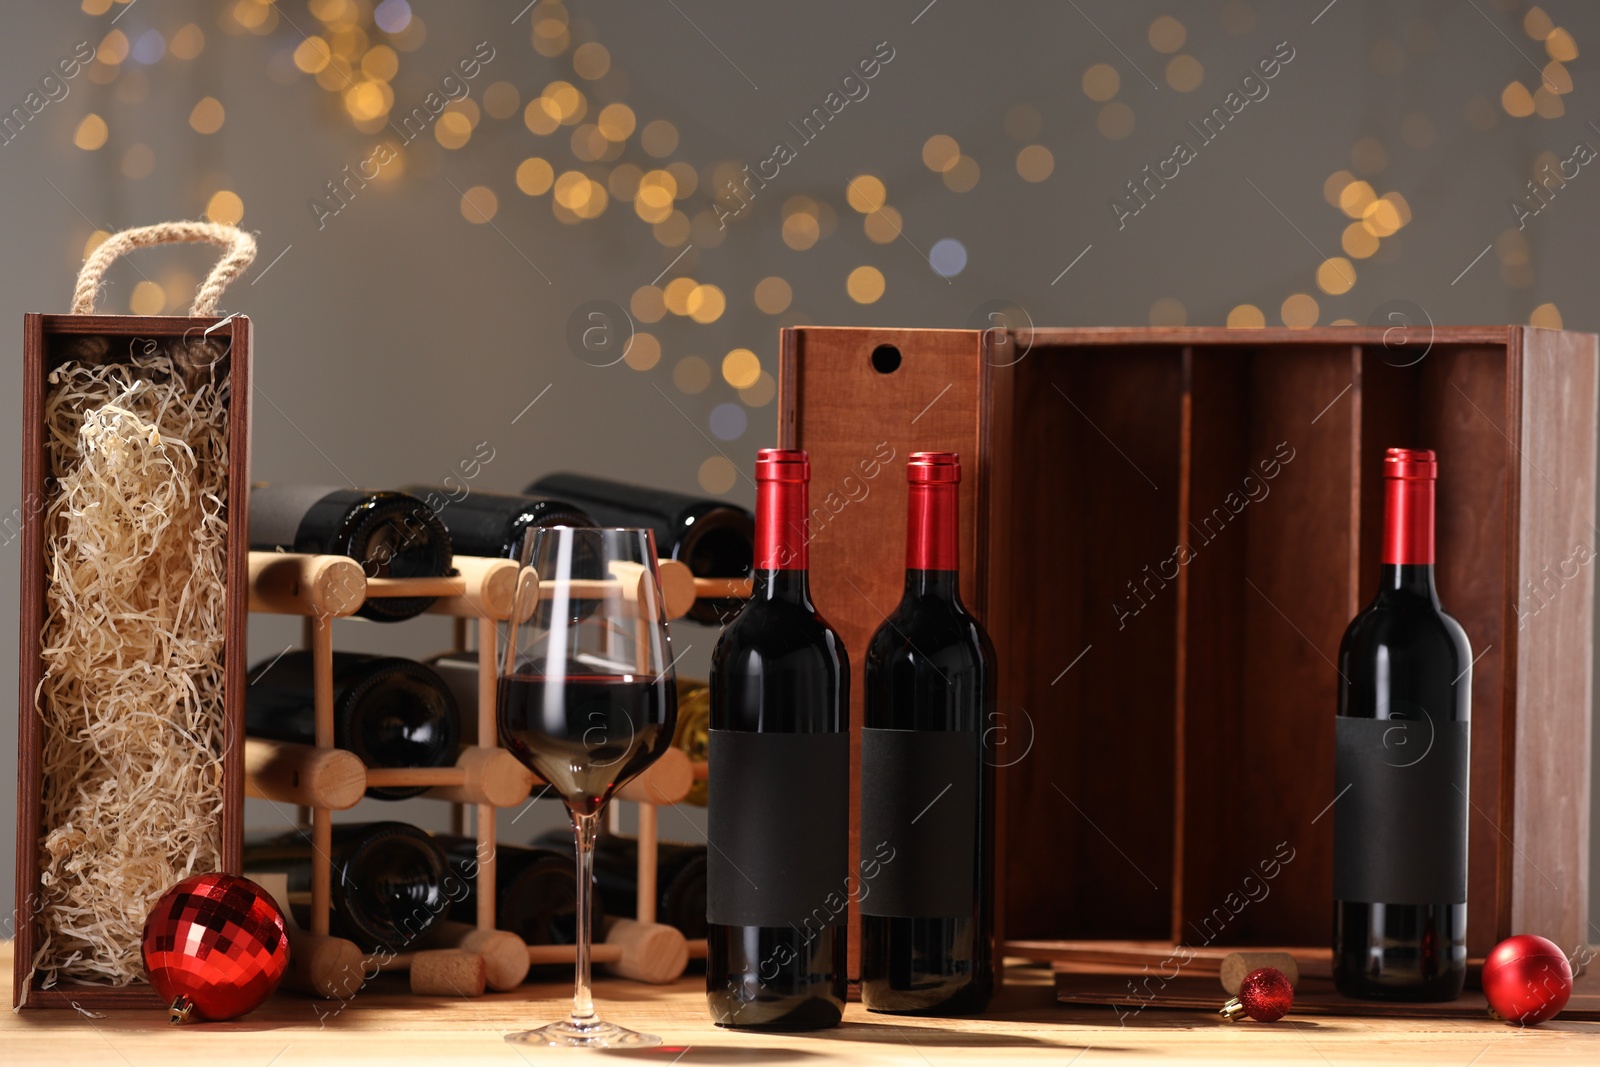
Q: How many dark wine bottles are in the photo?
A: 11